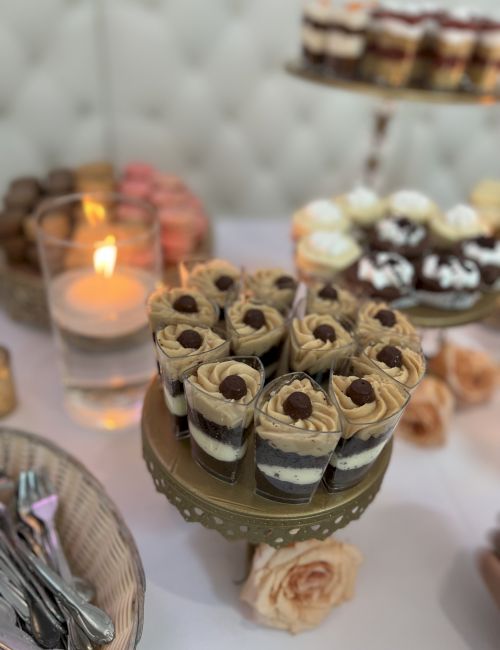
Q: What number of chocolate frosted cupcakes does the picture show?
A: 4